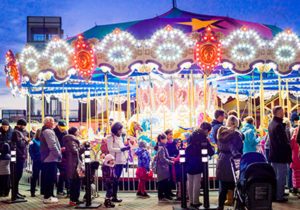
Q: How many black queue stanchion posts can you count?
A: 4